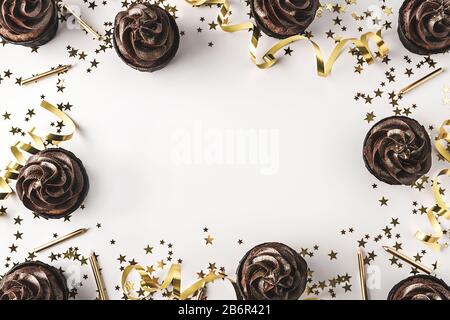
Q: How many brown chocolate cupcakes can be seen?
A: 9